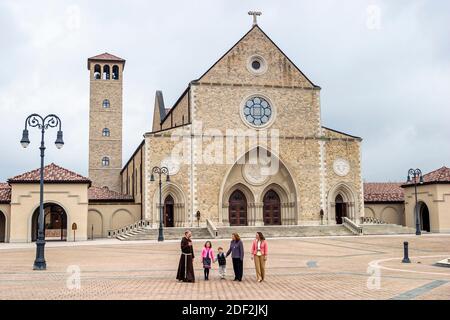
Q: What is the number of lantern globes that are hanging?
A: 6